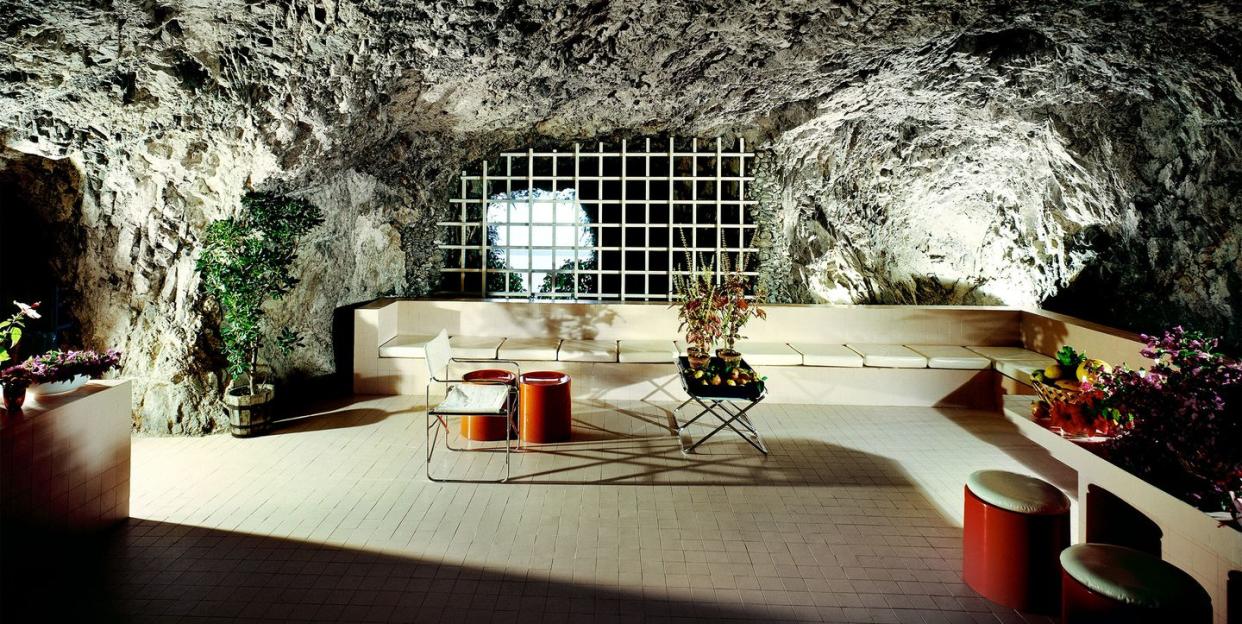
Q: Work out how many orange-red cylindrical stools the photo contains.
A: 4